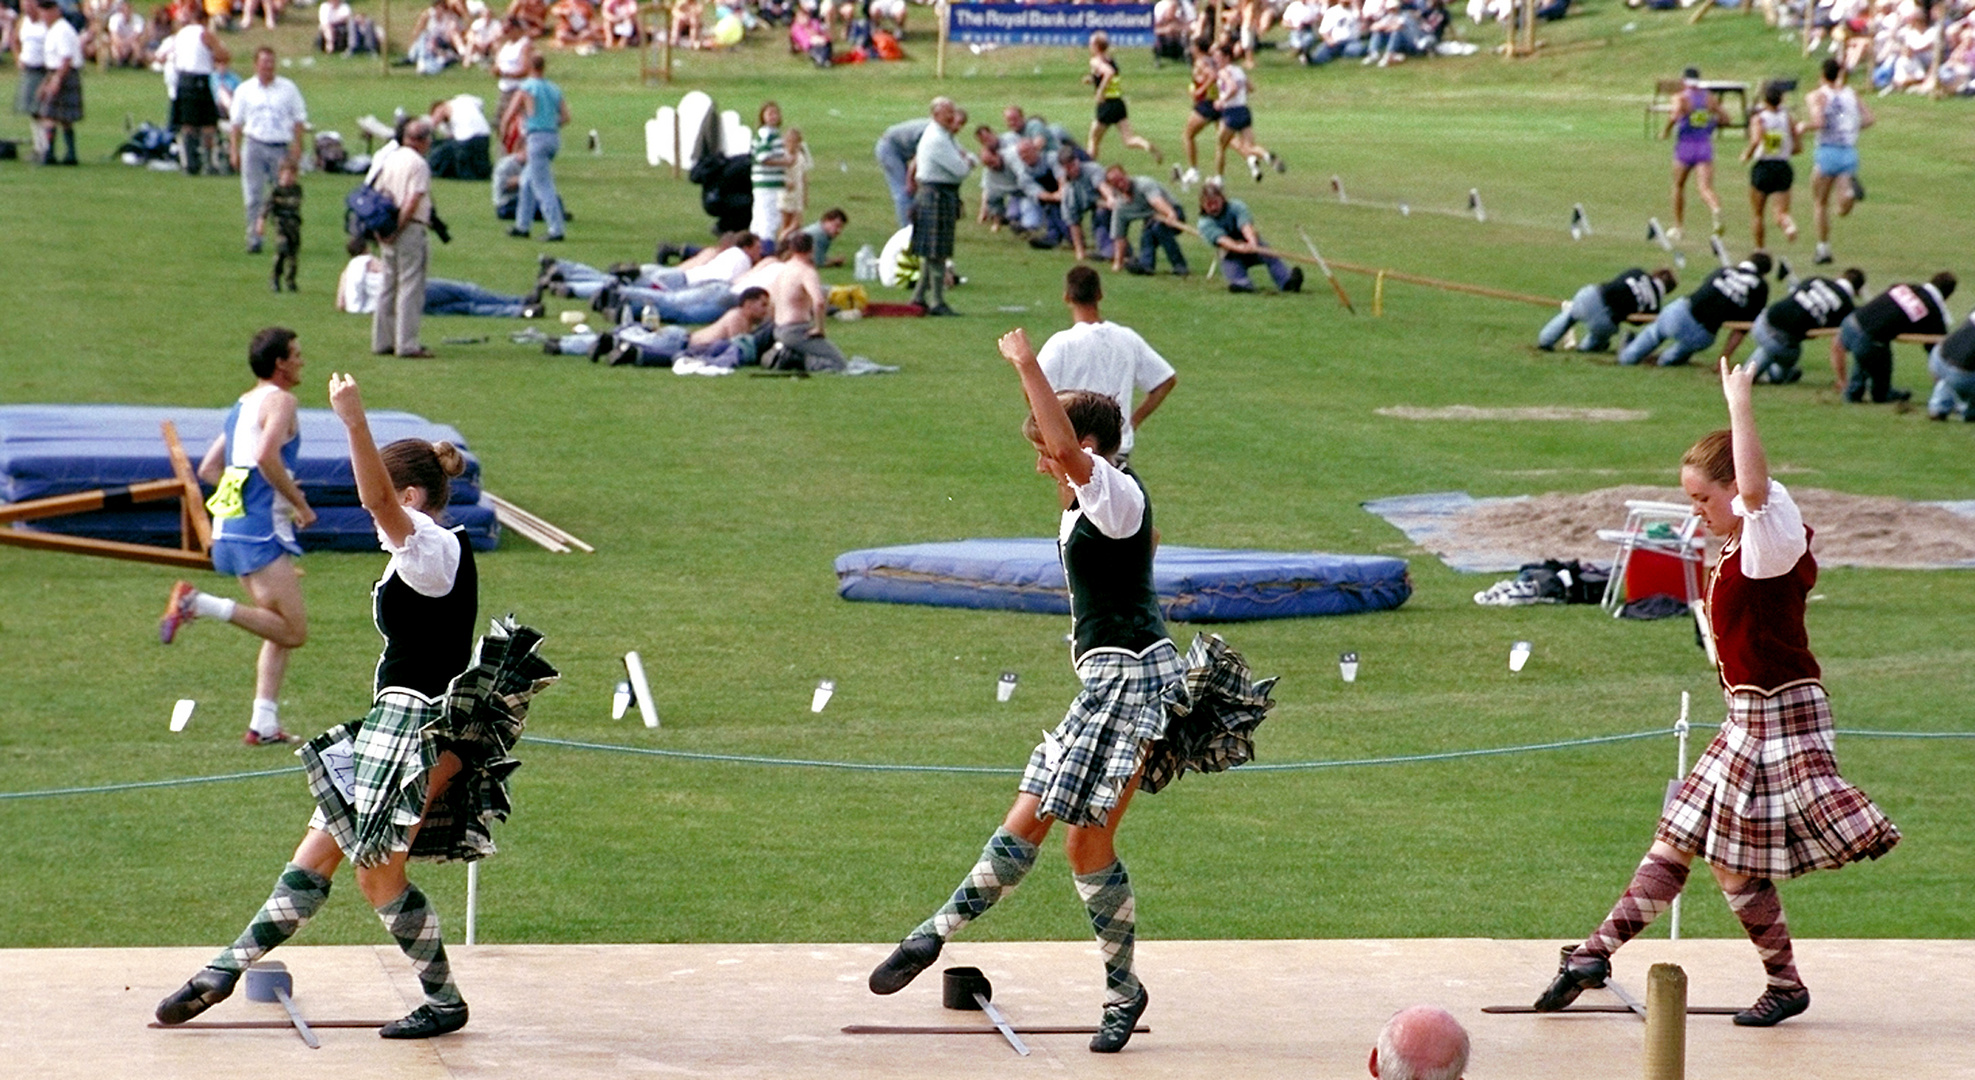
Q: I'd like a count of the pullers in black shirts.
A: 5